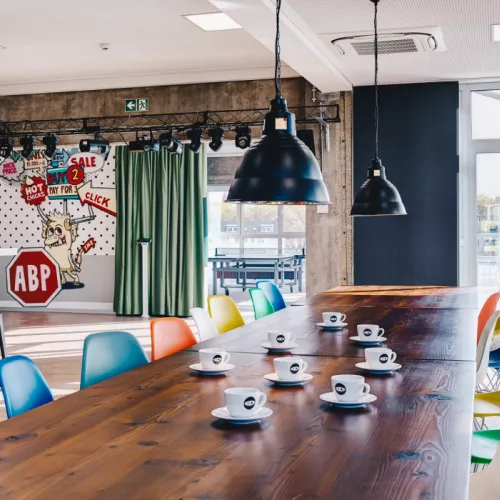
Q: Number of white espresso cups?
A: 8